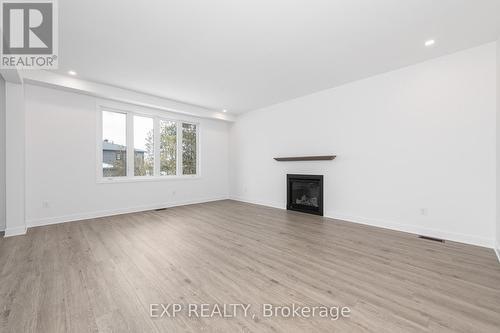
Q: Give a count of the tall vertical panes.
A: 4